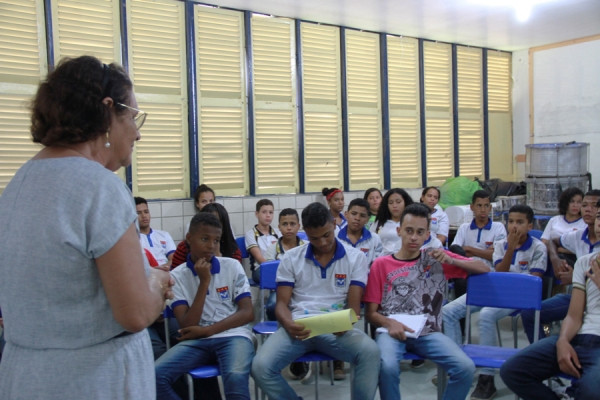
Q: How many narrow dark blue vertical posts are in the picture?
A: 10